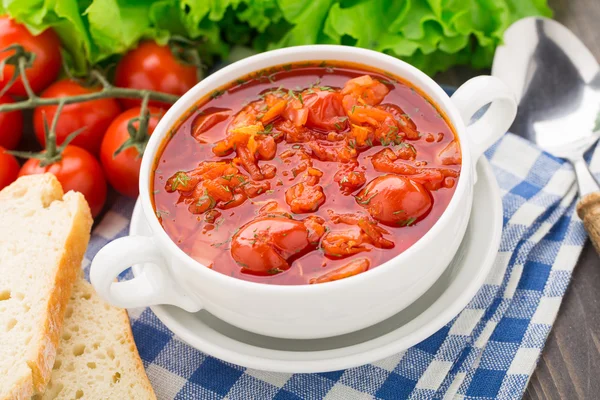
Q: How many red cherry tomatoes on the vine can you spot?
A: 7